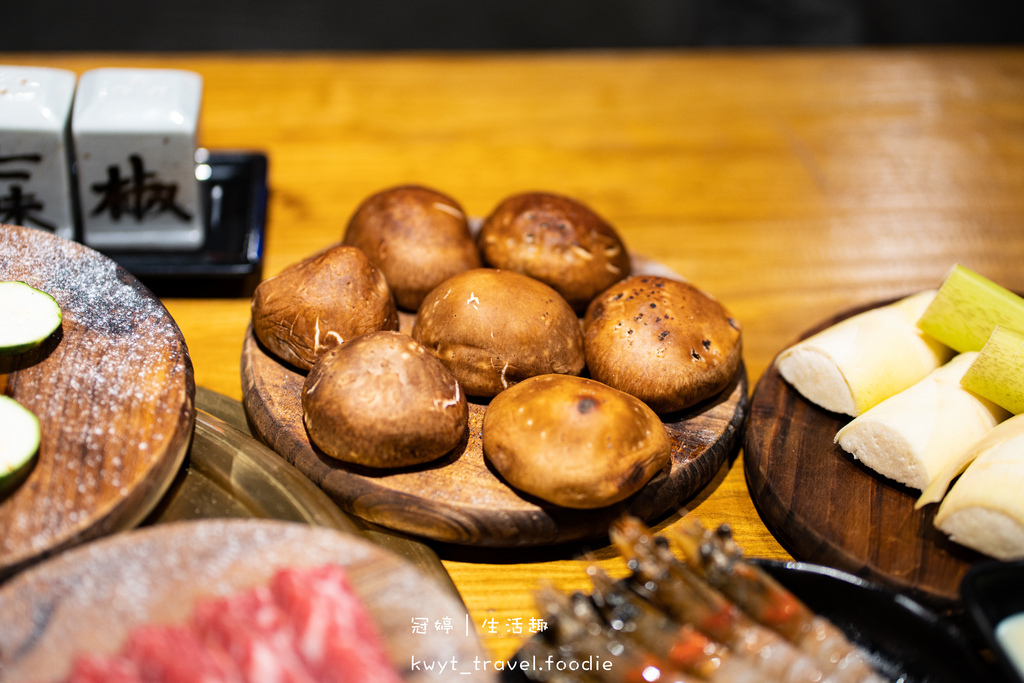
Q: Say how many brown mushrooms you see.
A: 7